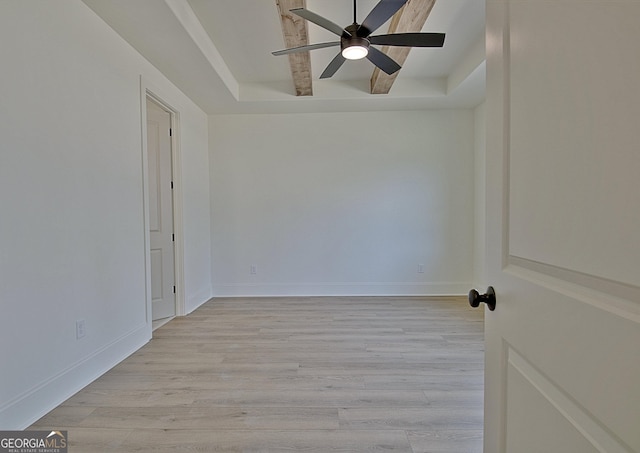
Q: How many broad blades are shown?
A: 6